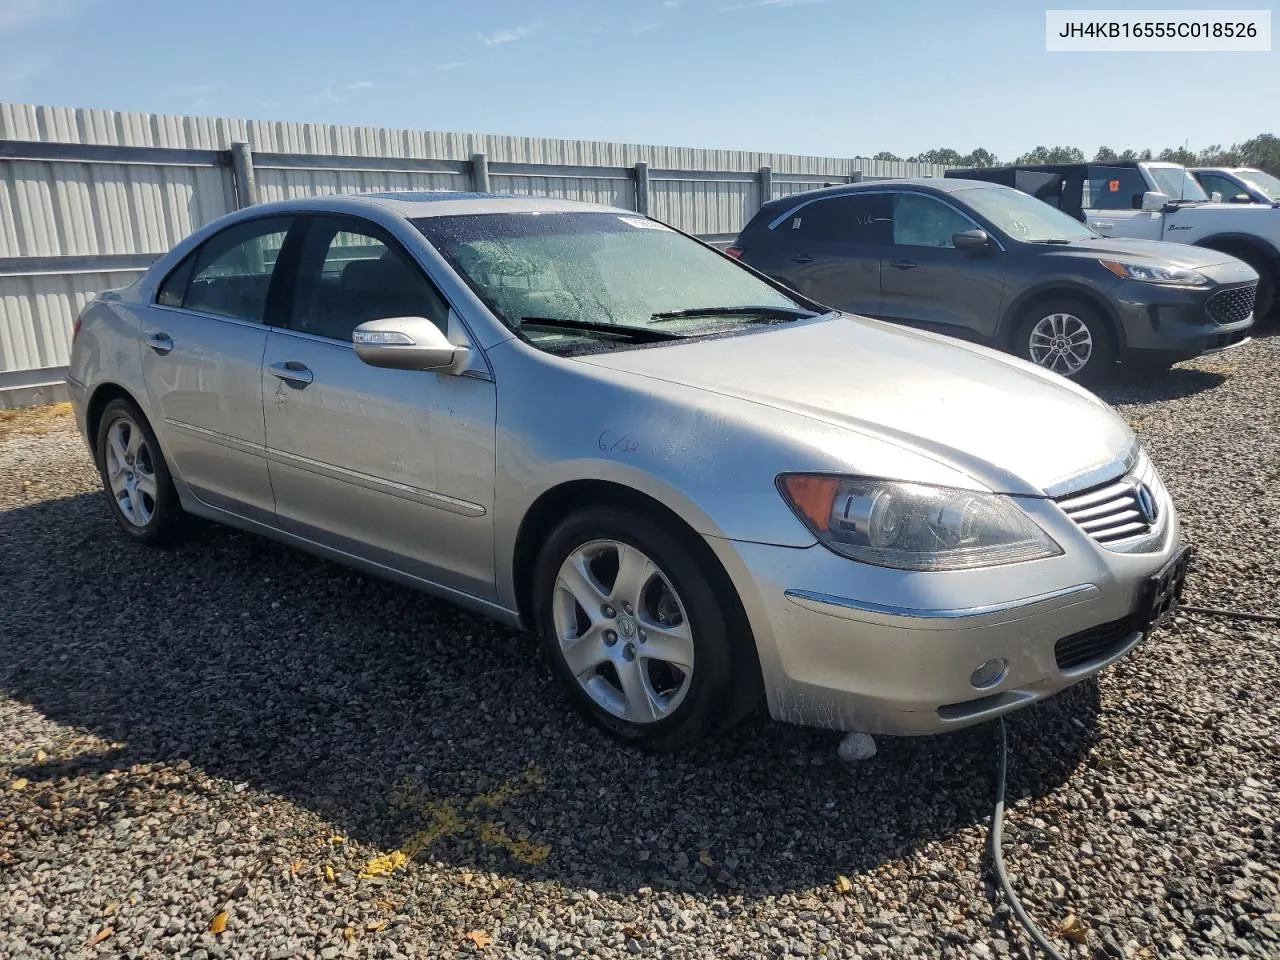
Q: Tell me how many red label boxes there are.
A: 0